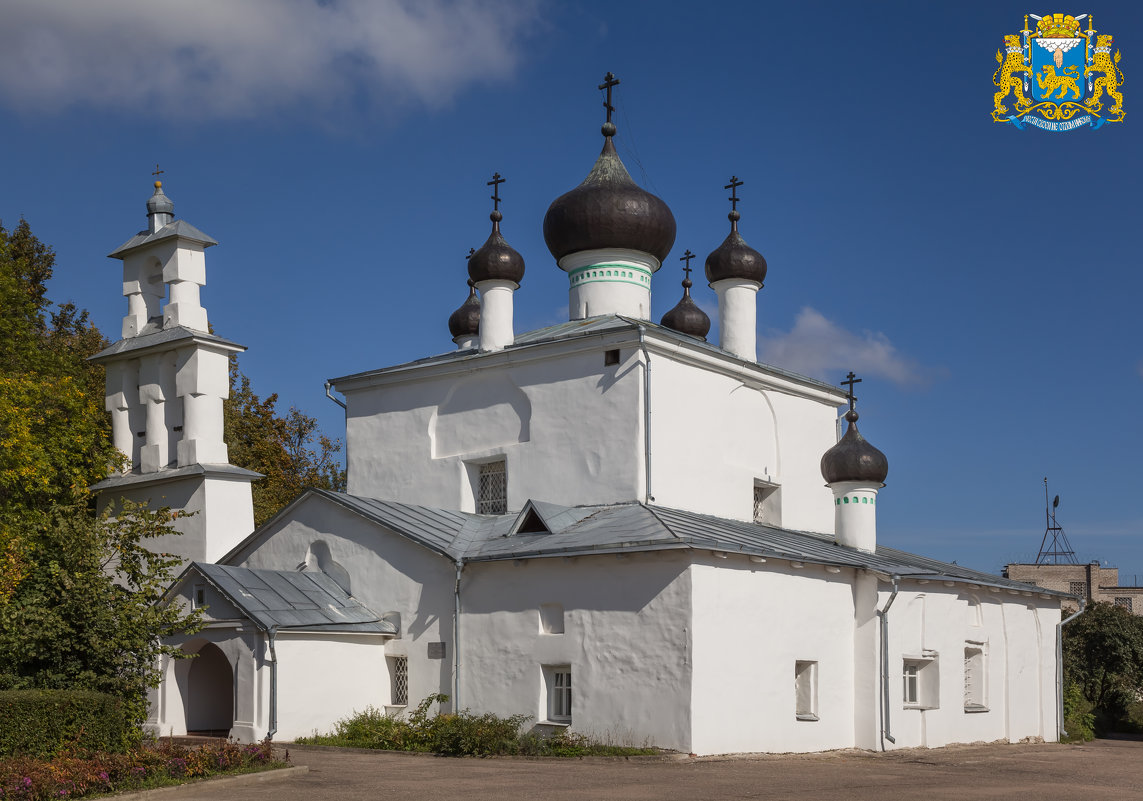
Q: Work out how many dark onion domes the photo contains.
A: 6